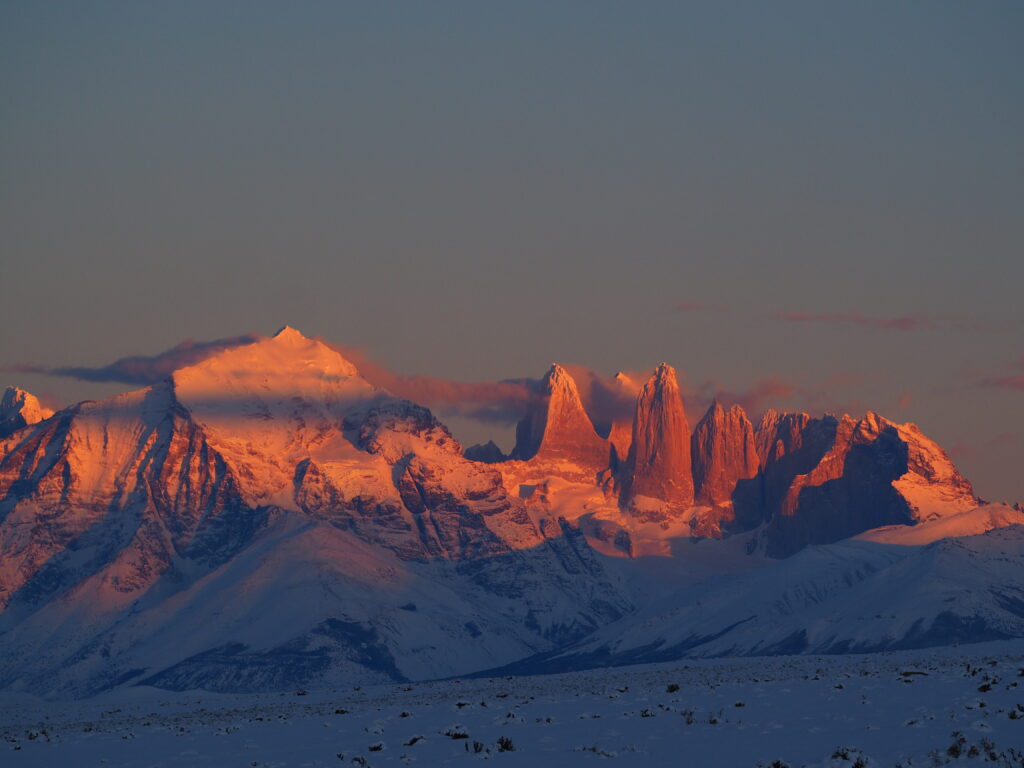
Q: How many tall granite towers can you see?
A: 3